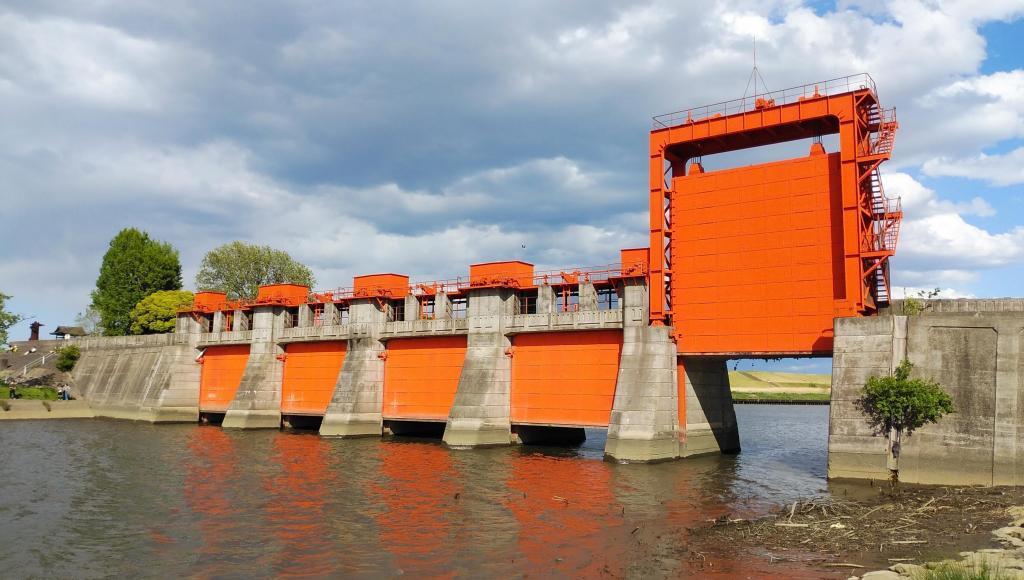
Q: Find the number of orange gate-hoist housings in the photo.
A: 5